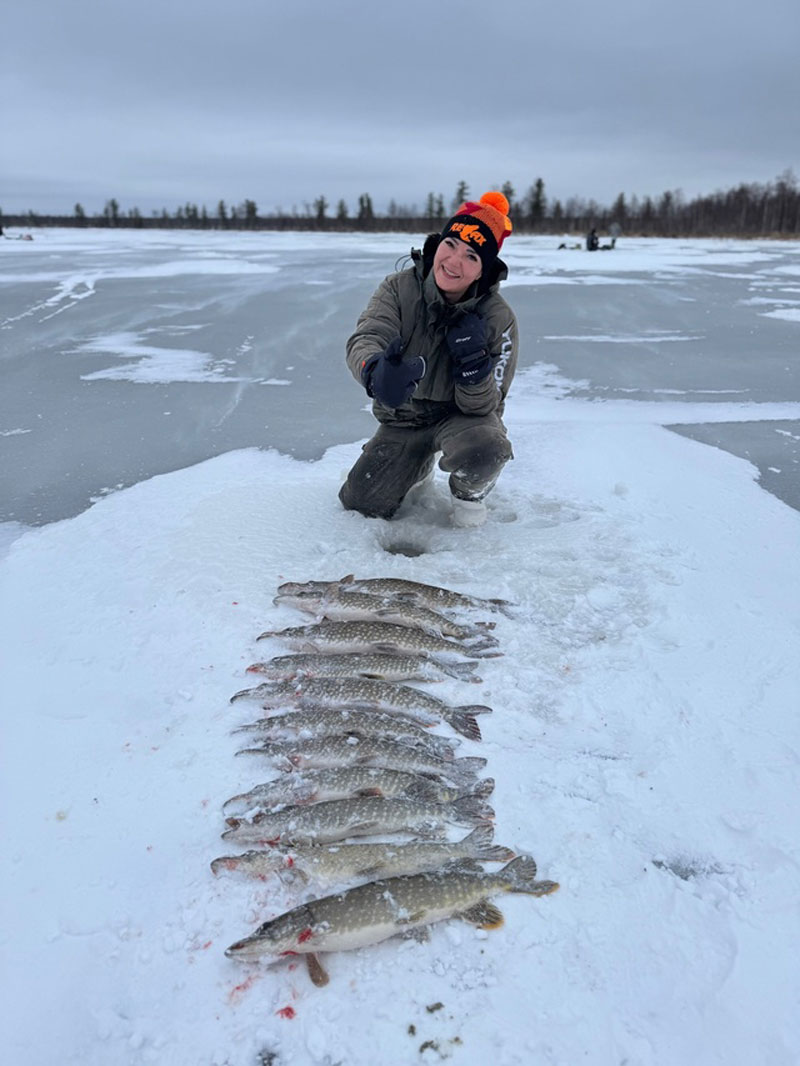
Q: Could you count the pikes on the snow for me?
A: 11